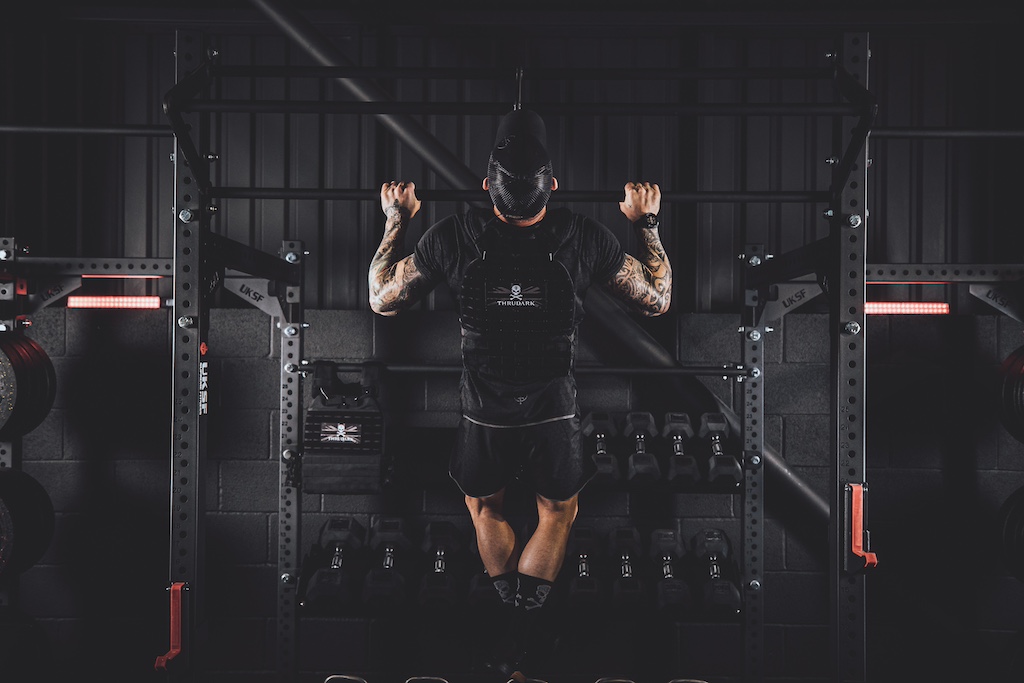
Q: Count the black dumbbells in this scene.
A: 12